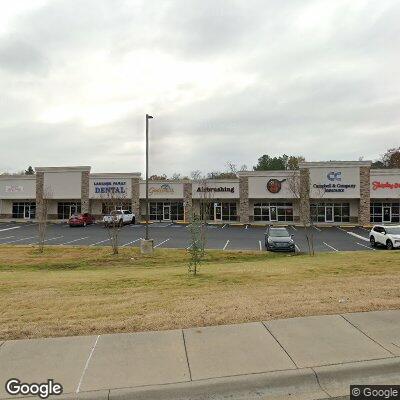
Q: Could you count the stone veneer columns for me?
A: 7